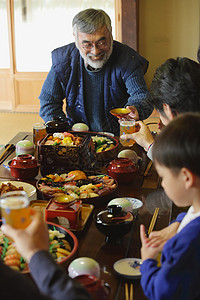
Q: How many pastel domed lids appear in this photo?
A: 5